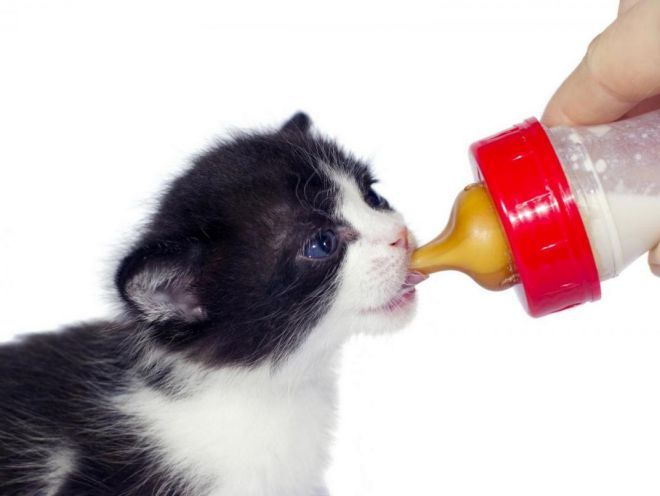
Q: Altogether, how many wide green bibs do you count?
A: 0